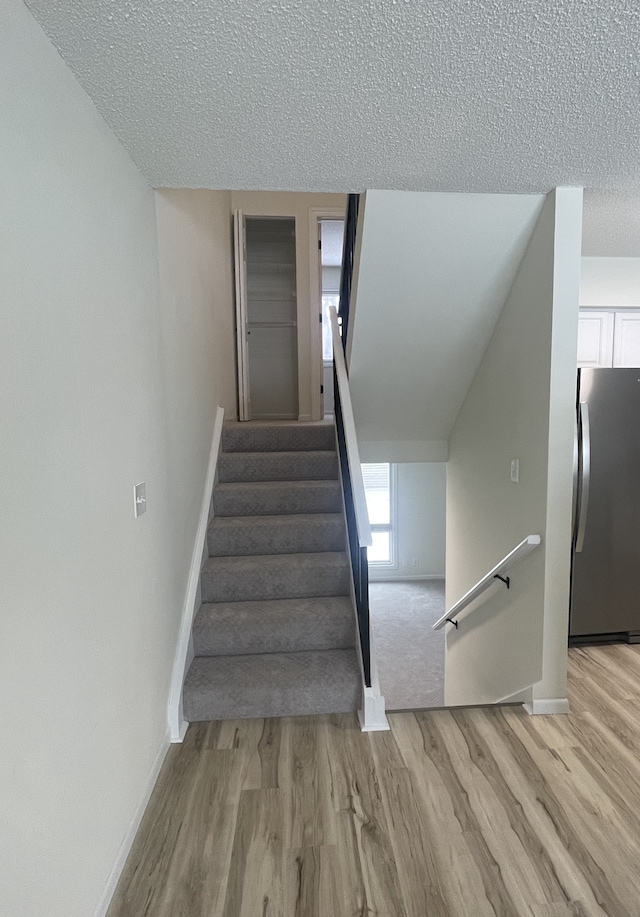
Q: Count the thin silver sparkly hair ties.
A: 0